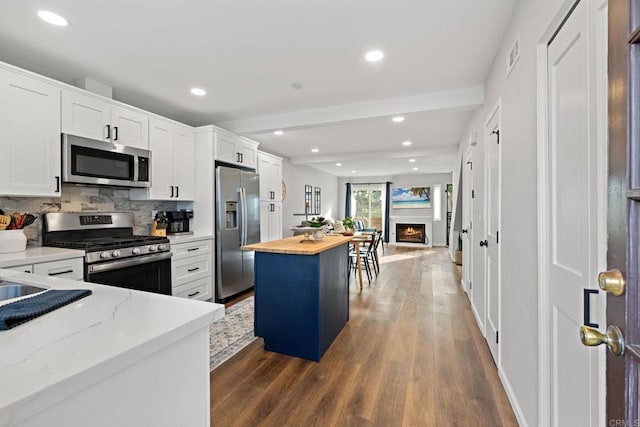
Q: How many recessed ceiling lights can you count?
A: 11